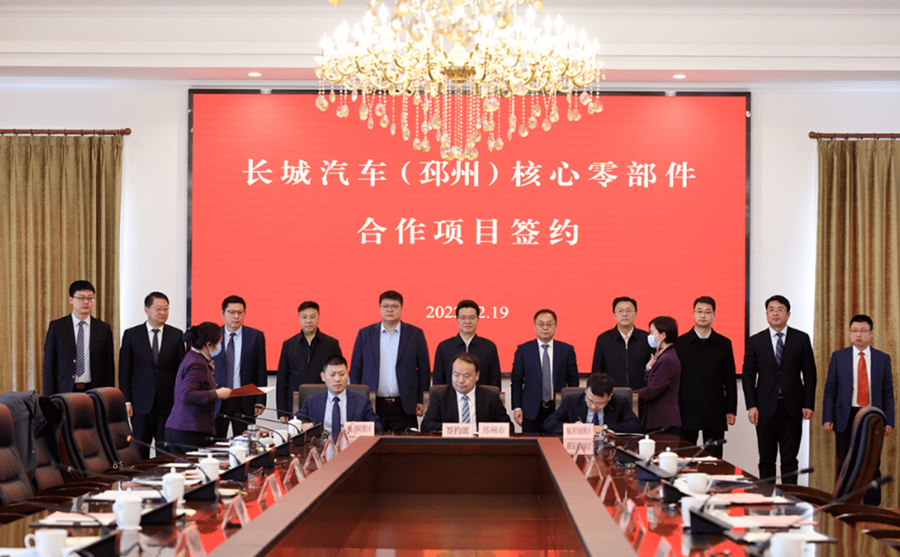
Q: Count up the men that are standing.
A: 11